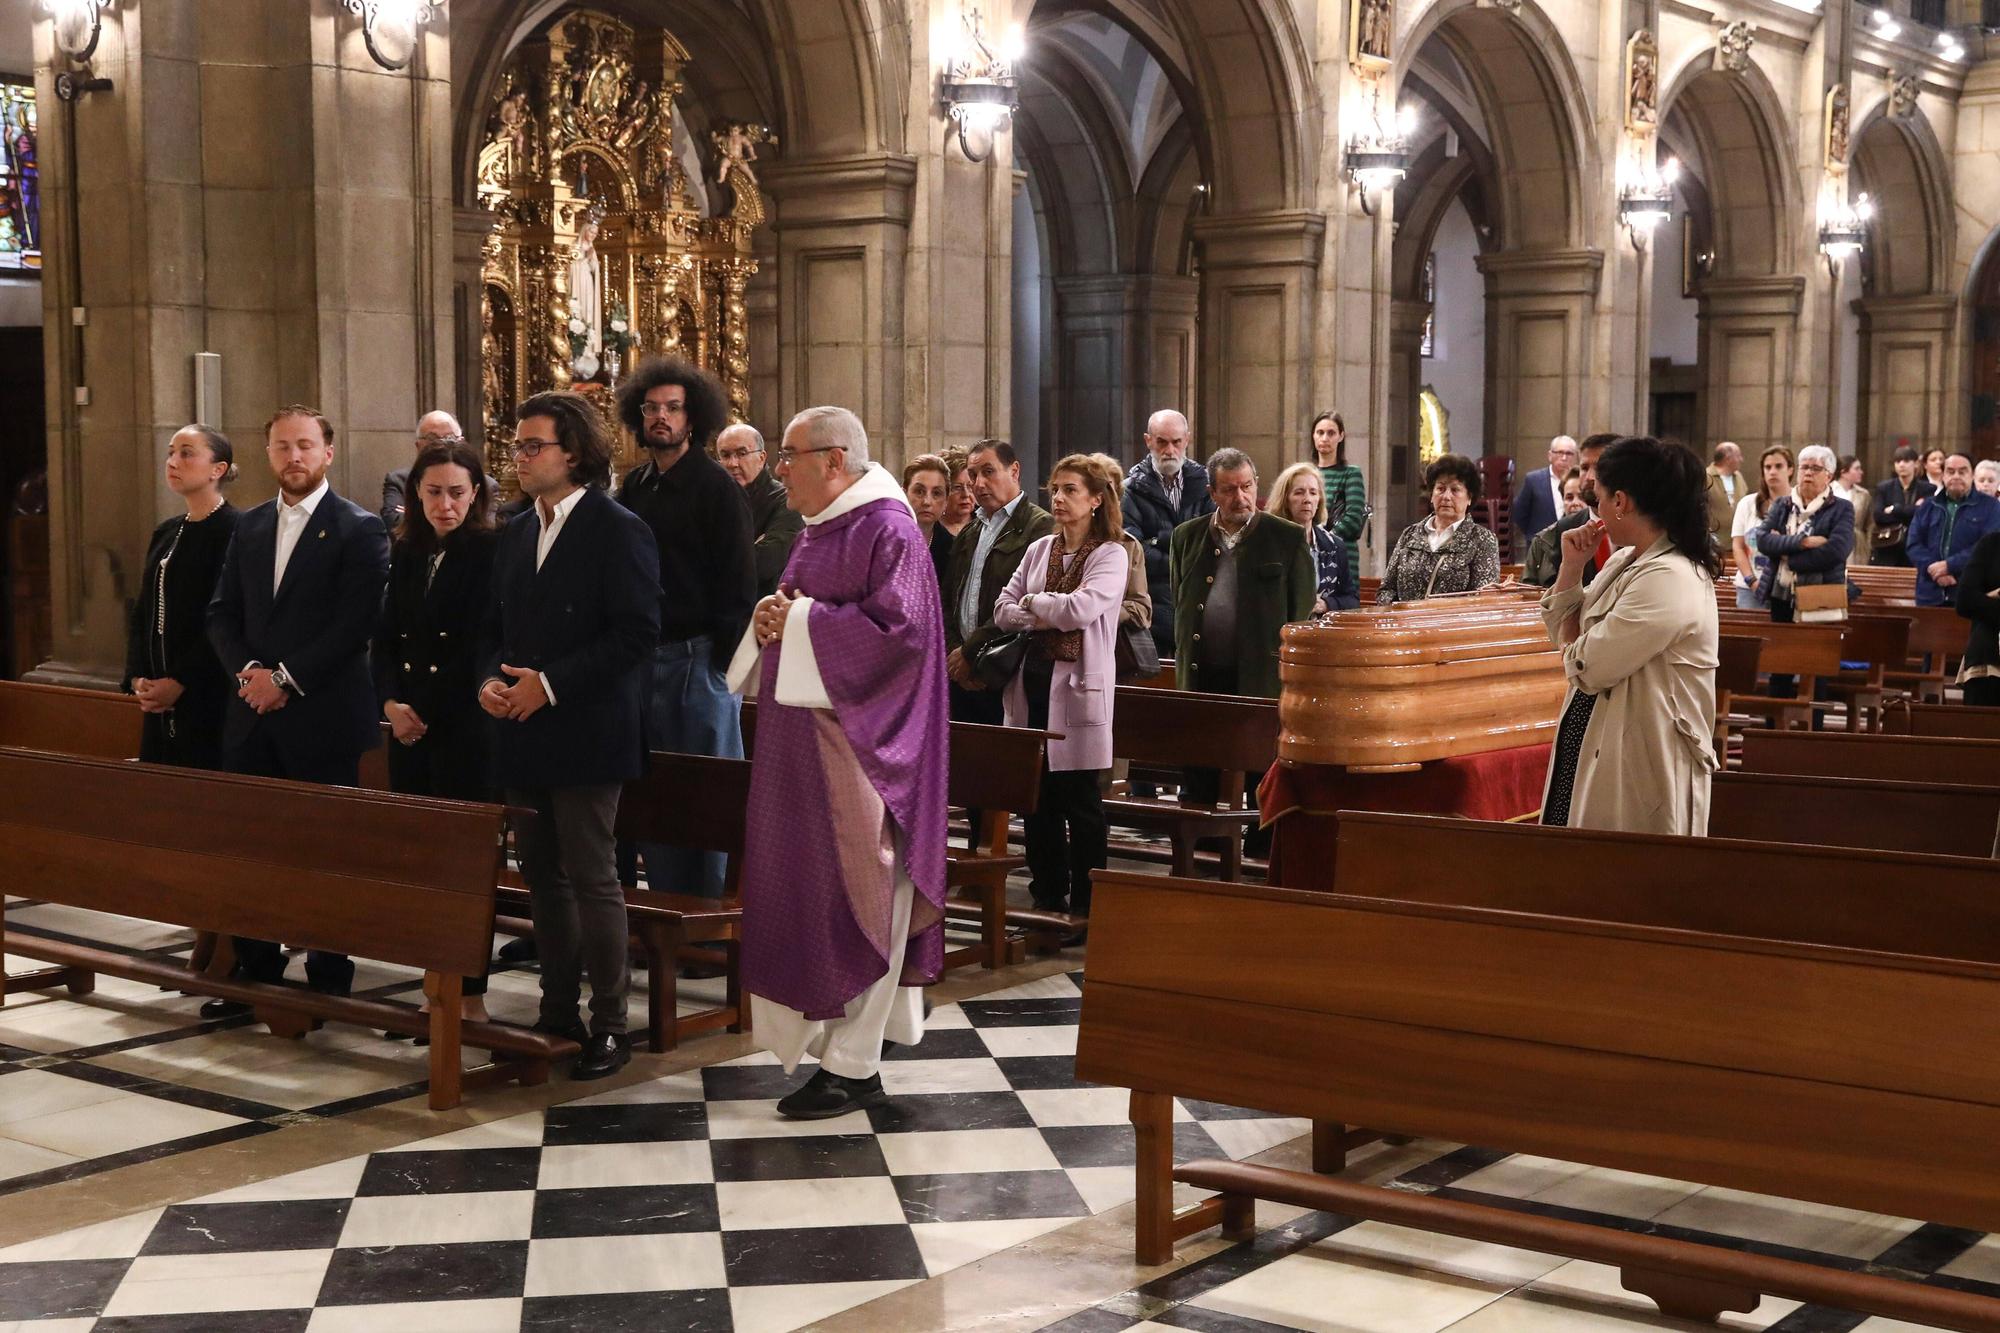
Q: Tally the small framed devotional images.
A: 3